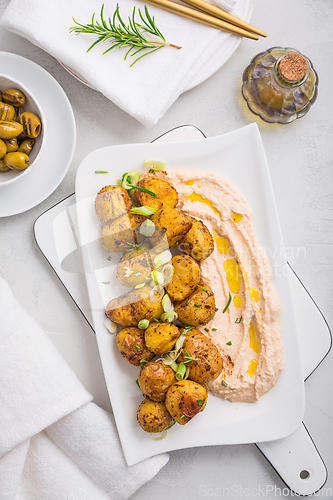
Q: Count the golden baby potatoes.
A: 15